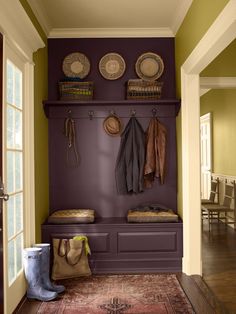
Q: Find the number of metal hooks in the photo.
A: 5